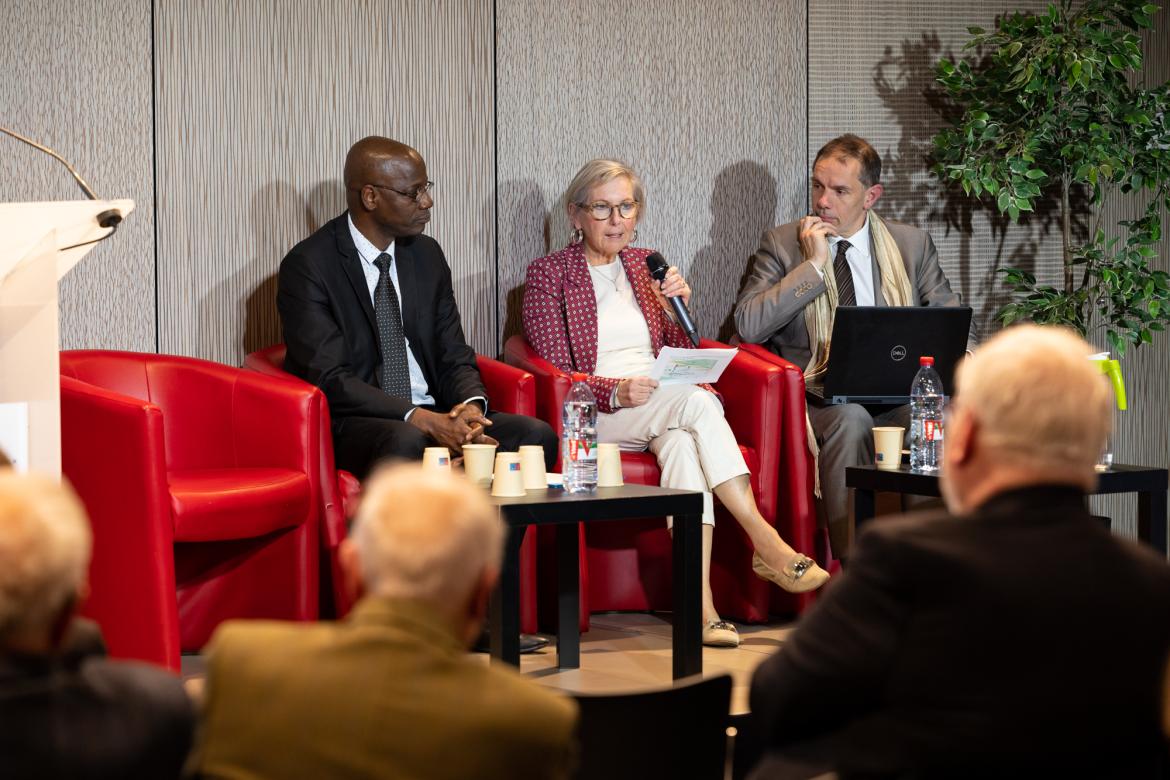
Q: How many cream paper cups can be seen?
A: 6